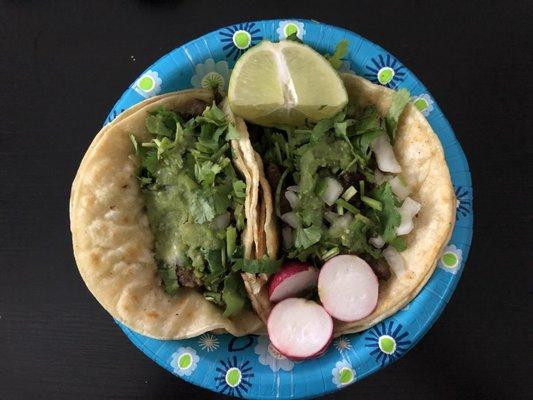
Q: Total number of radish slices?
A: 3